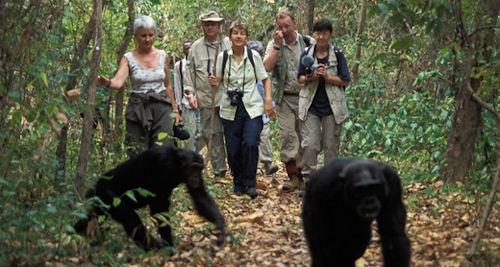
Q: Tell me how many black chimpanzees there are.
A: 2